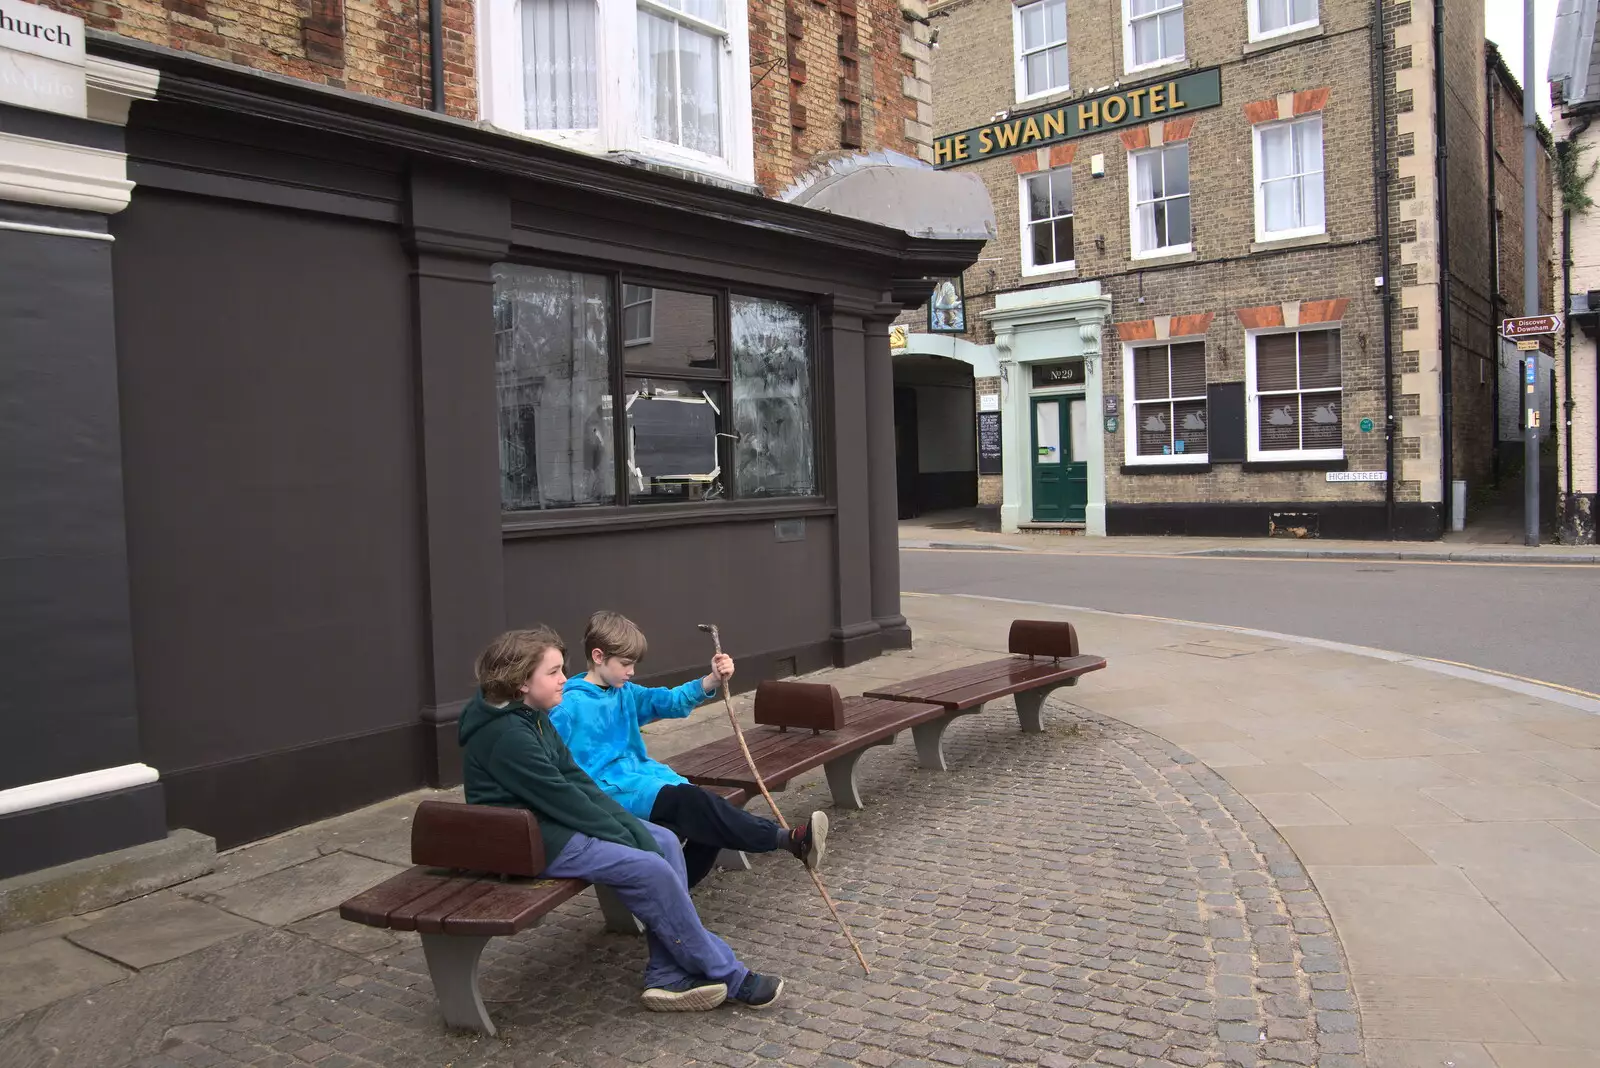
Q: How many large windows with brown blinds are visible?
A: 2